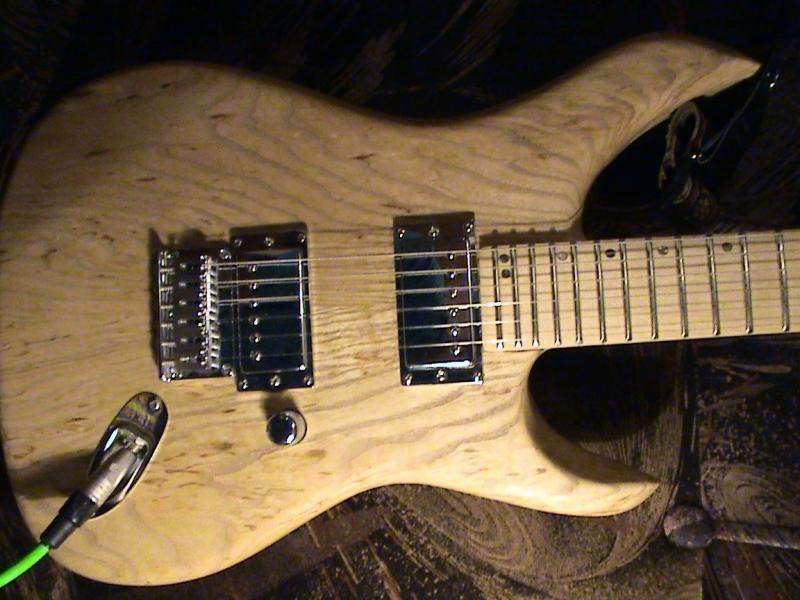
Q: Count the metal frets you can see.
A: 12